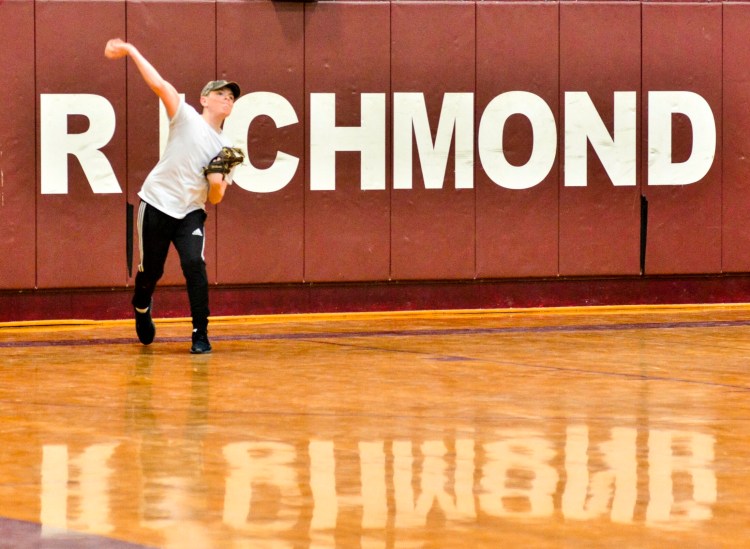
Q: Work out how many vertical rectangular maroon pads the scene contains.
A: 10